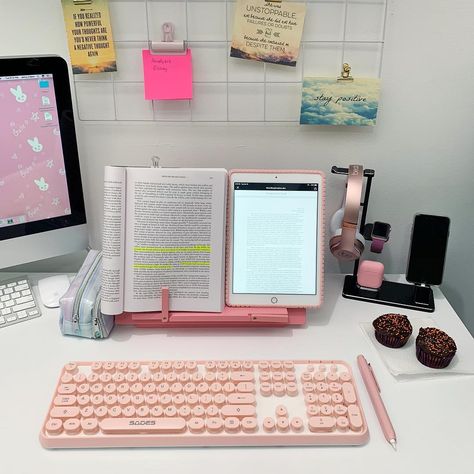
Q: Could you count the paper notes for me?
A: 4